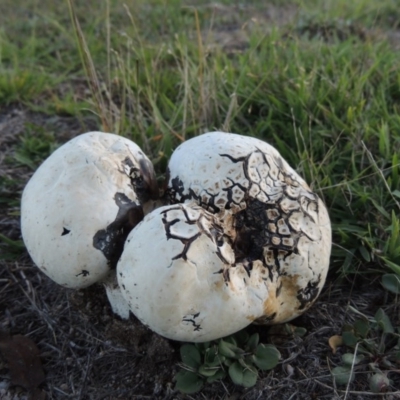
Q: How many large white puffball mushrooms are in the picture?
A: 3